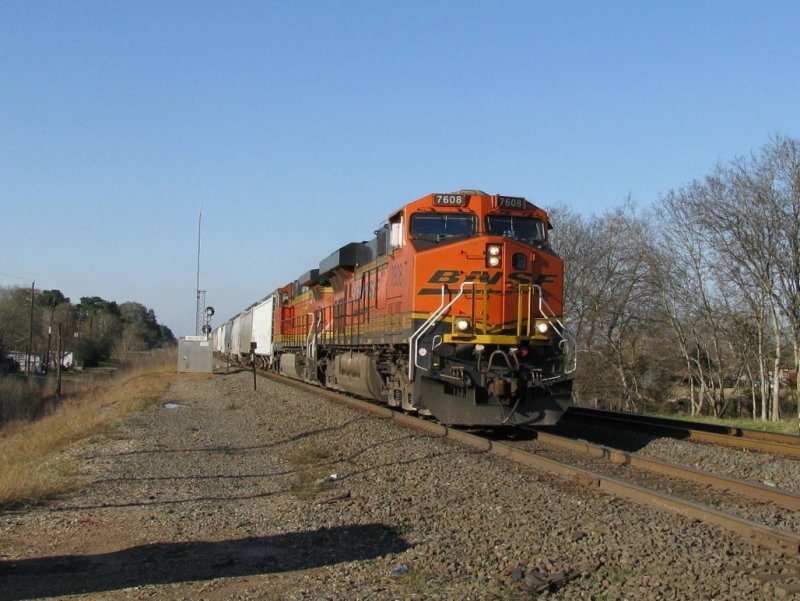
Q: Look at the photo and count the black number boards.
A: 2